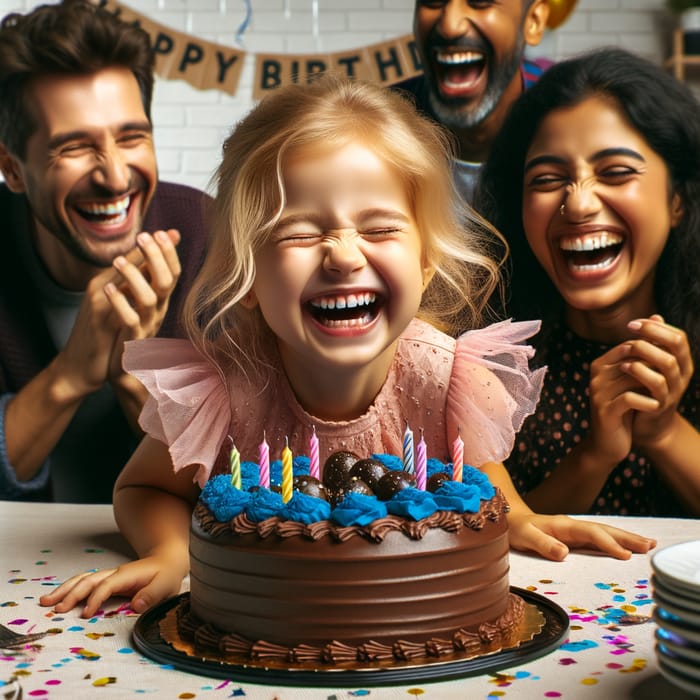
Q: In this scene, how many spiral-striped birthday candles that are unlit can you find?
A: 7